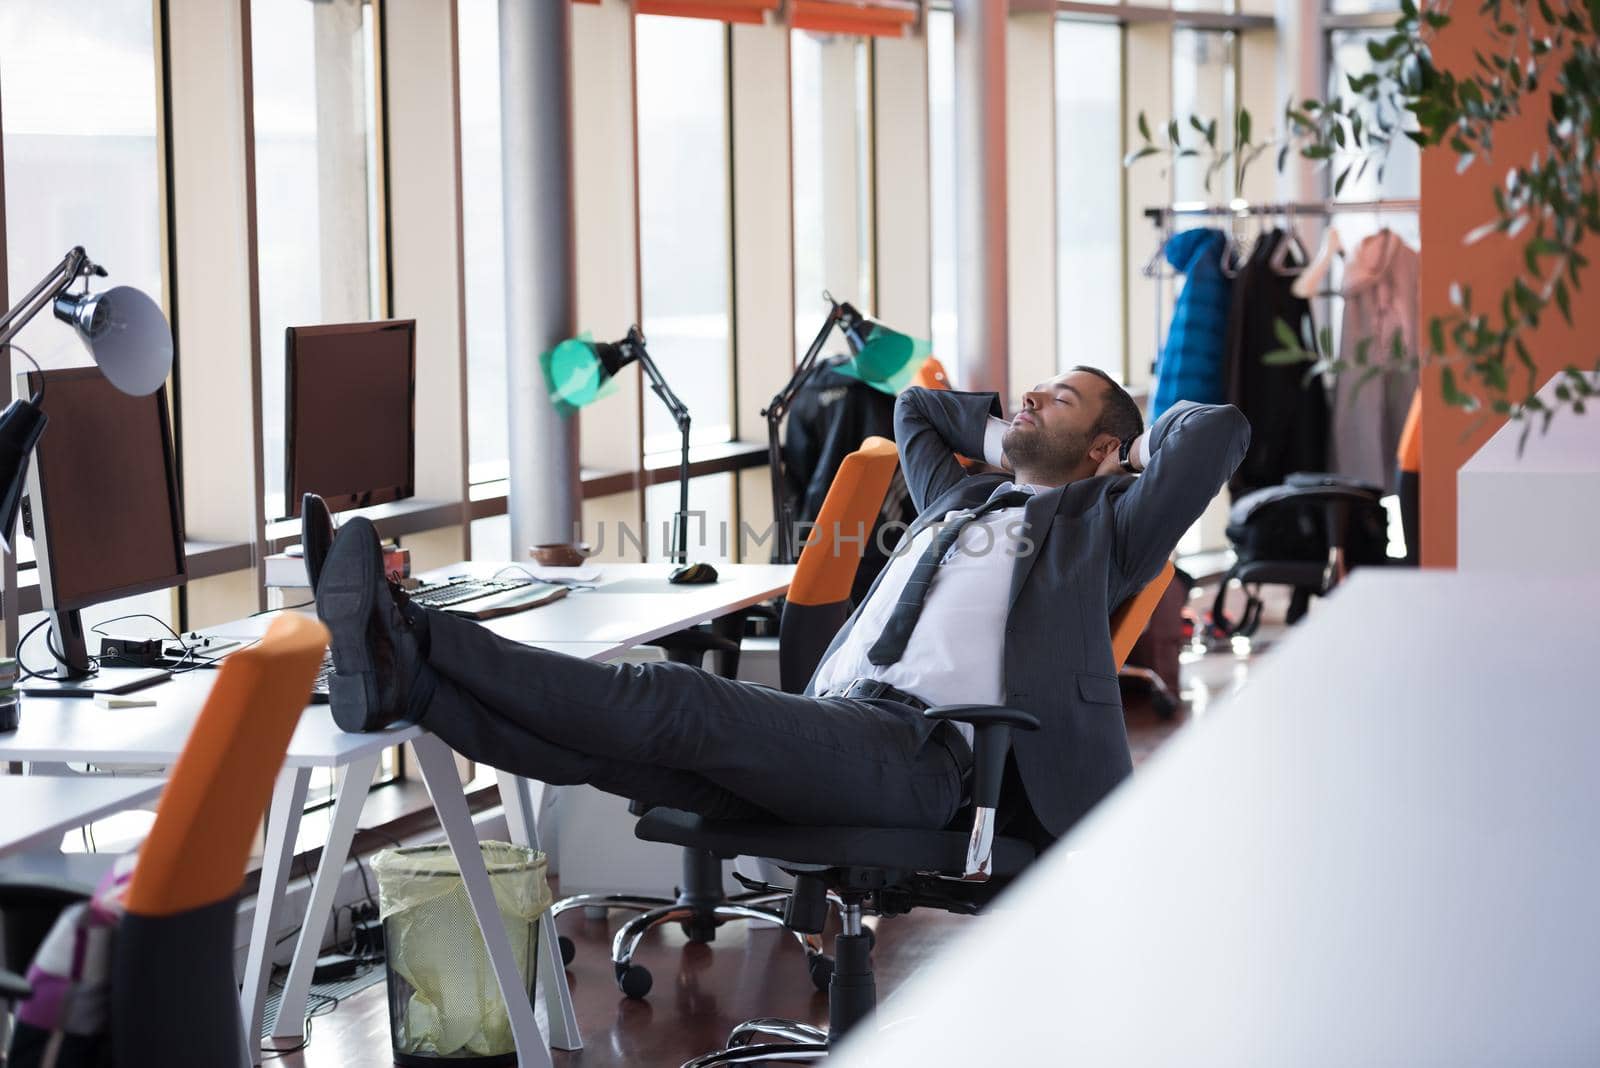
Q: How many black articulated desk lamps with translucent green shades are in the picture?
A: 2